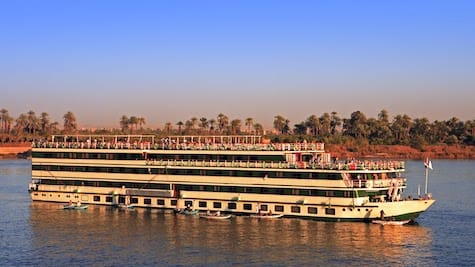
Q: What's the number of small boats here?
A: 6